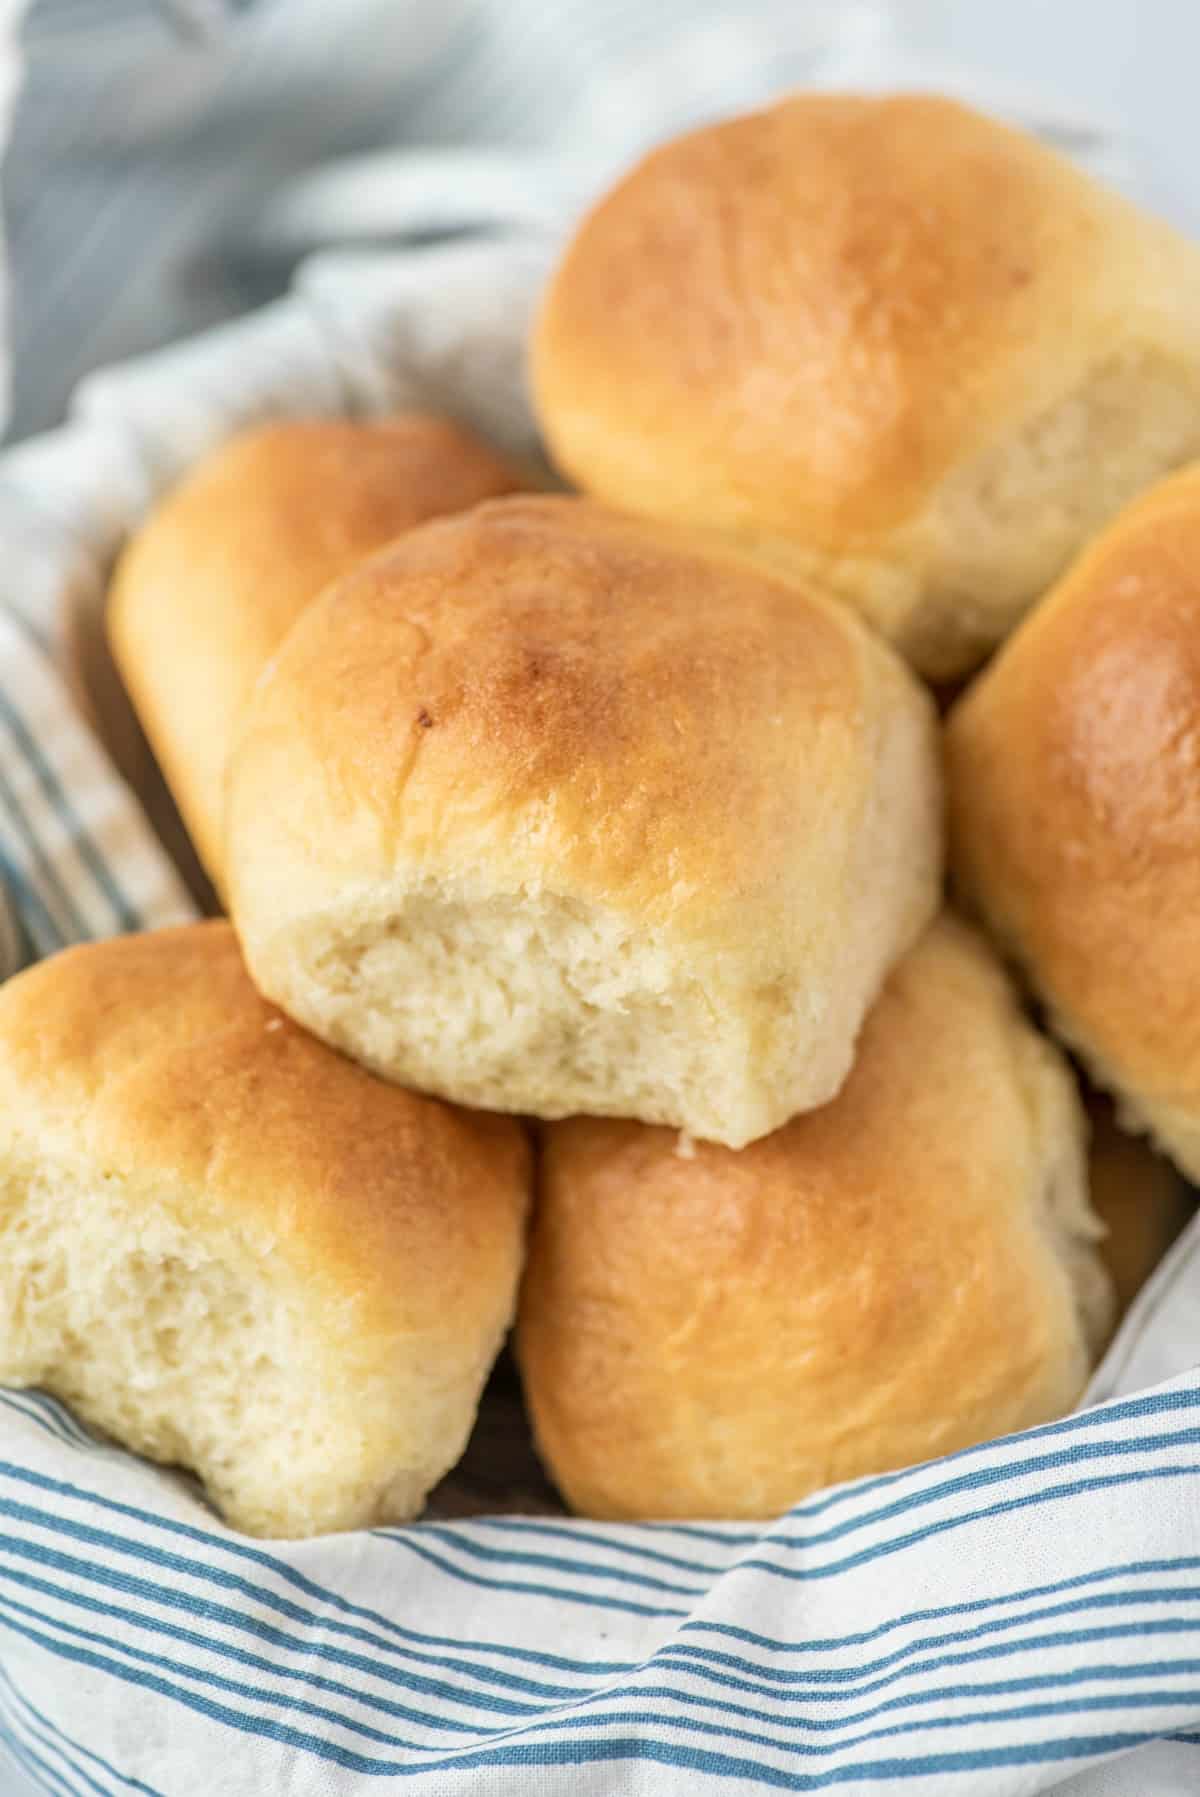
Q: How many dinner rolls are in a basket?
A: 6